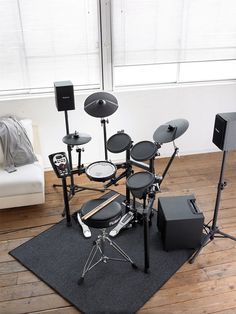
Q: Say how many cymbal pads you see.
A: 3